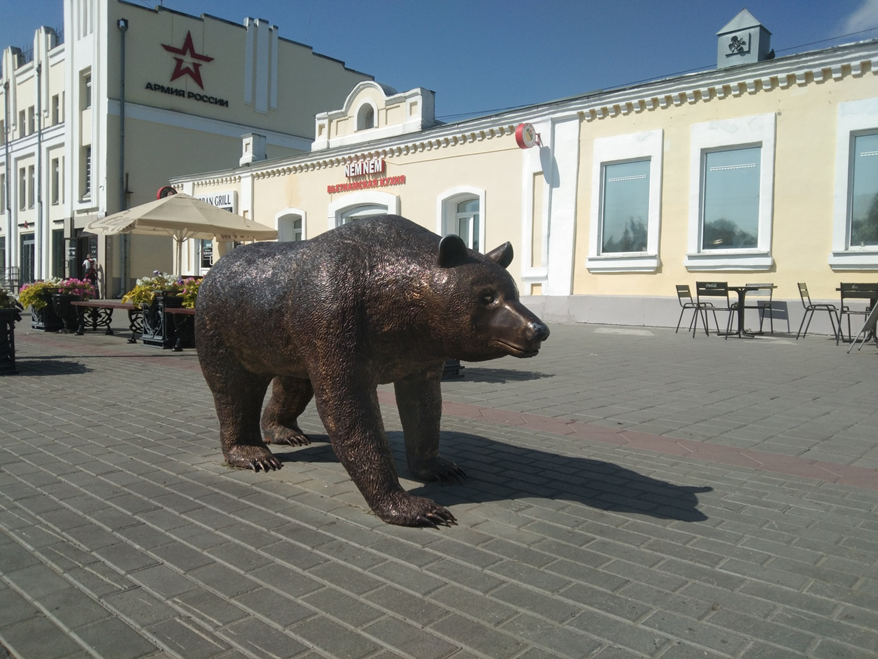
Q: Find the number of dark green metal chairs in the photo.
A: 5